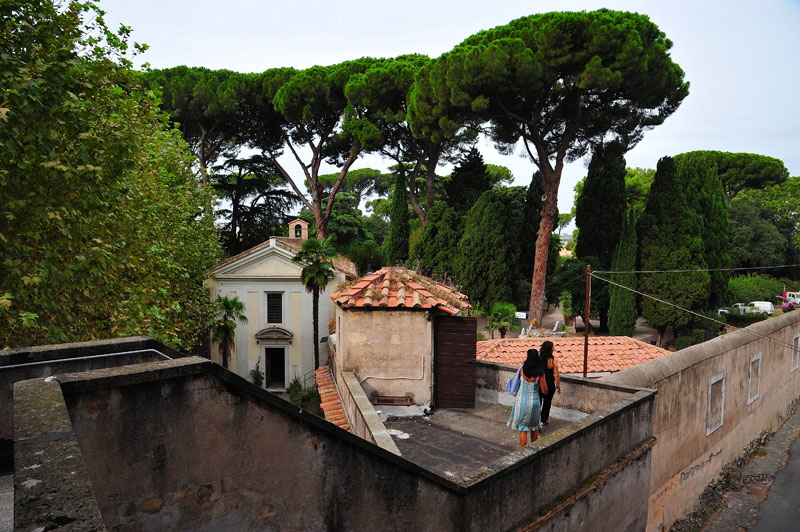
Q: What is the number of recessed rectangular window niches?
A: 3